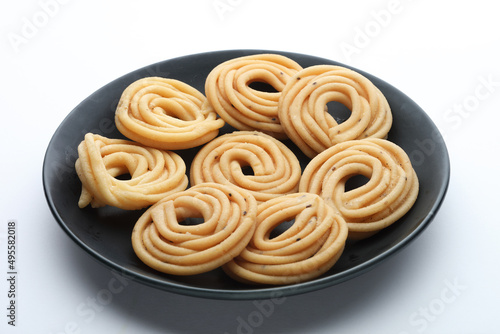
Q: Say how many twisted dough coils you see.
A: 8